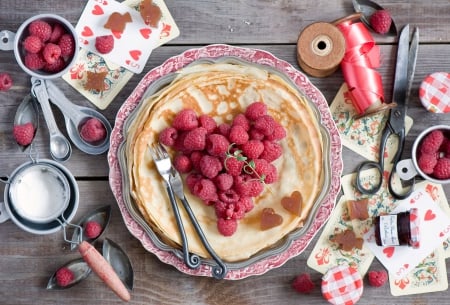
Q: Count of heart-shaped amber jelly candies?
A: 2